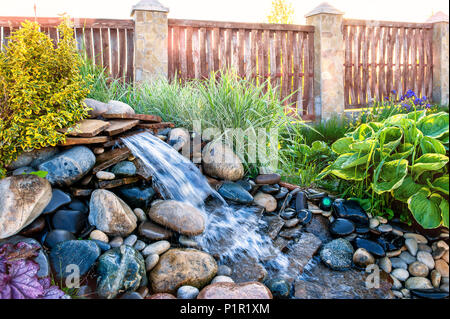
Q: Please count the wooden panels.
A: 3